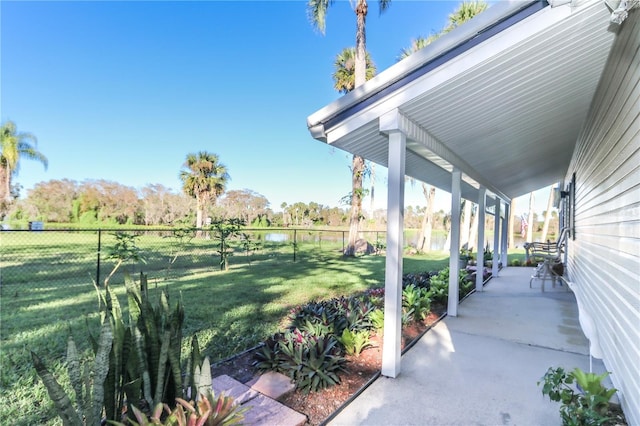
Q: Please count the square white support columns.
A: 5